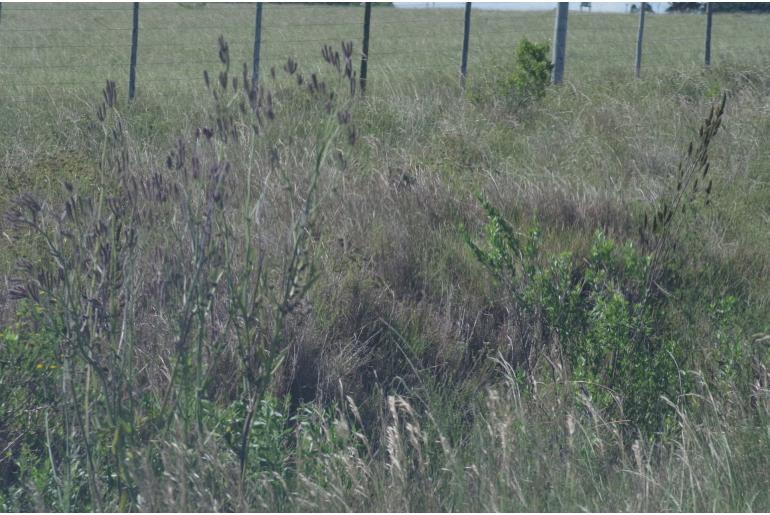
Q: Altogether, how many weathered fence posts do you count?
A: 7